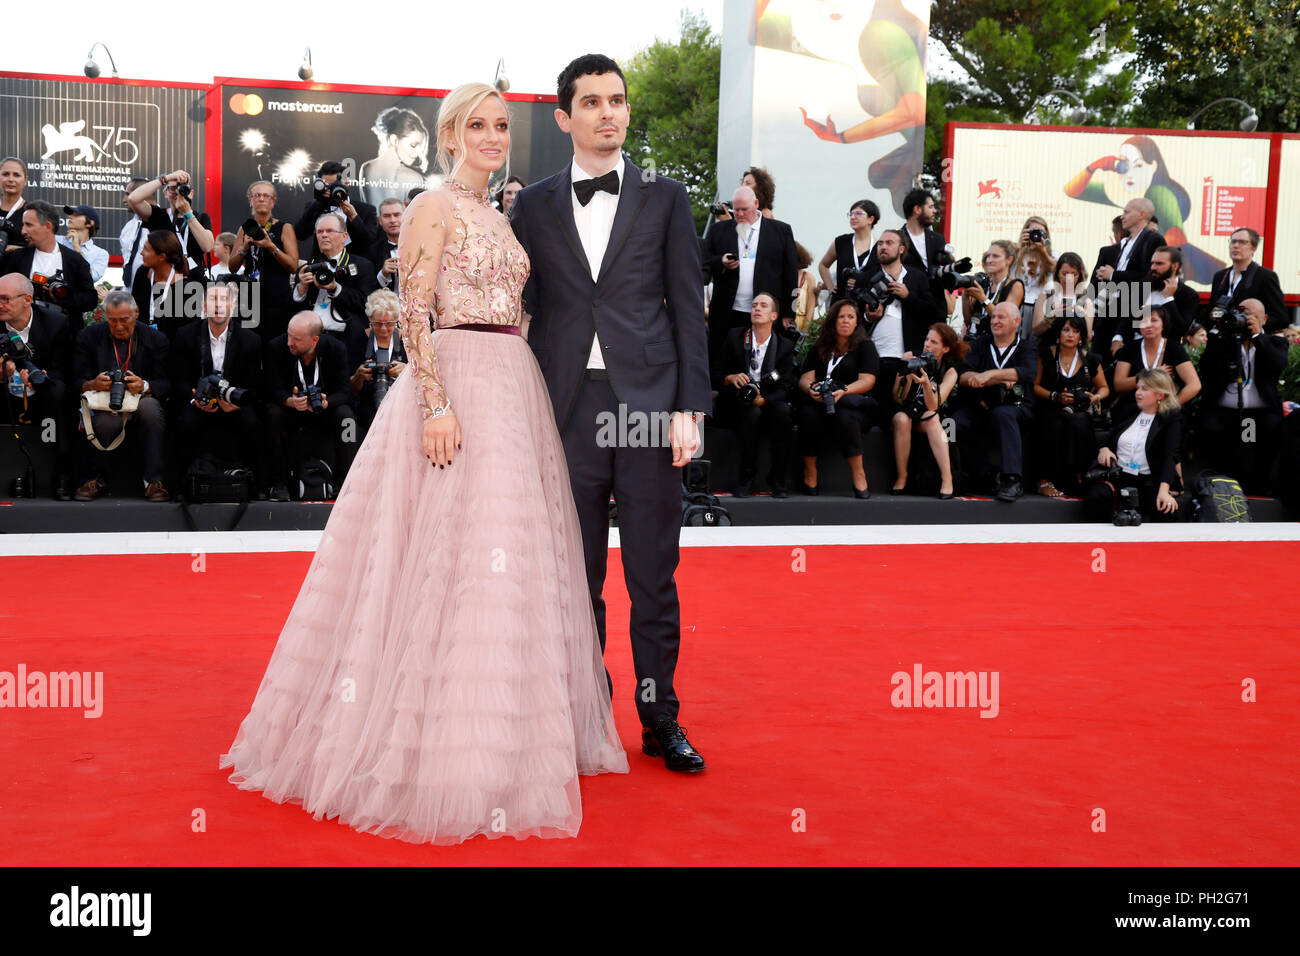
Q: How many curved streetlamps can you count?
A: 5